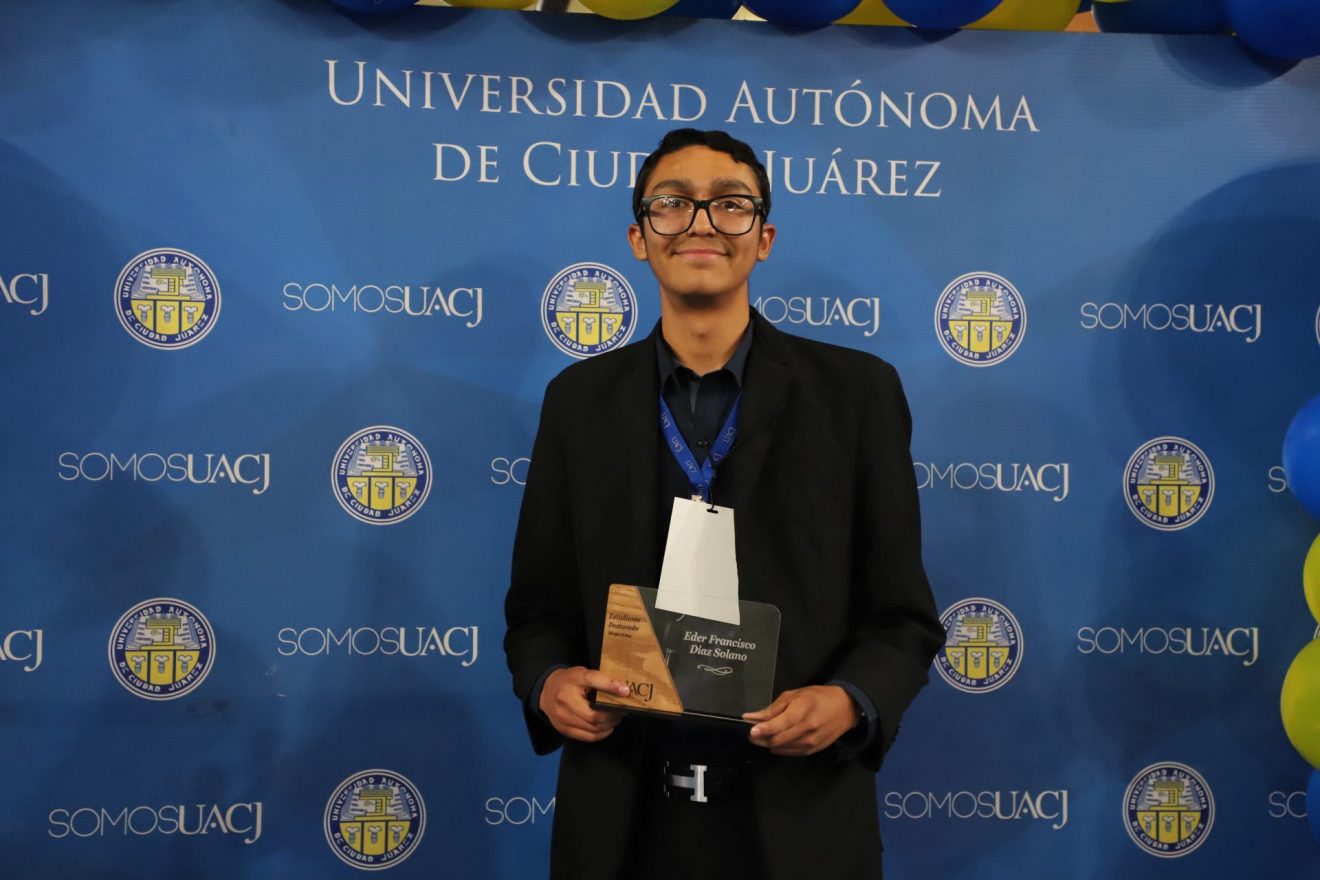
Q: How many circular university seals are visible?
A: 9